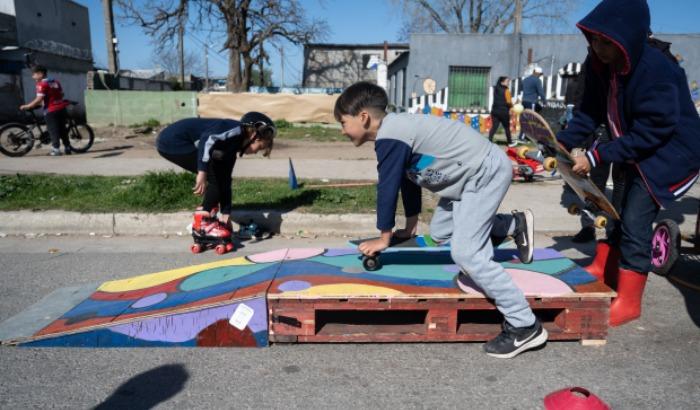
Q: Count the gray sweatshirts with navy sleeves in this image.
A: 1